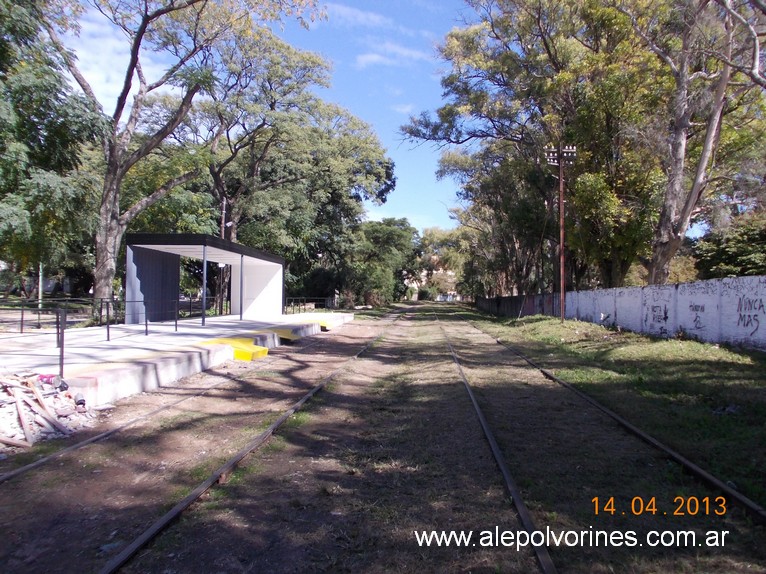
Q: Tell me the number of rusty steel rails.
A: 4